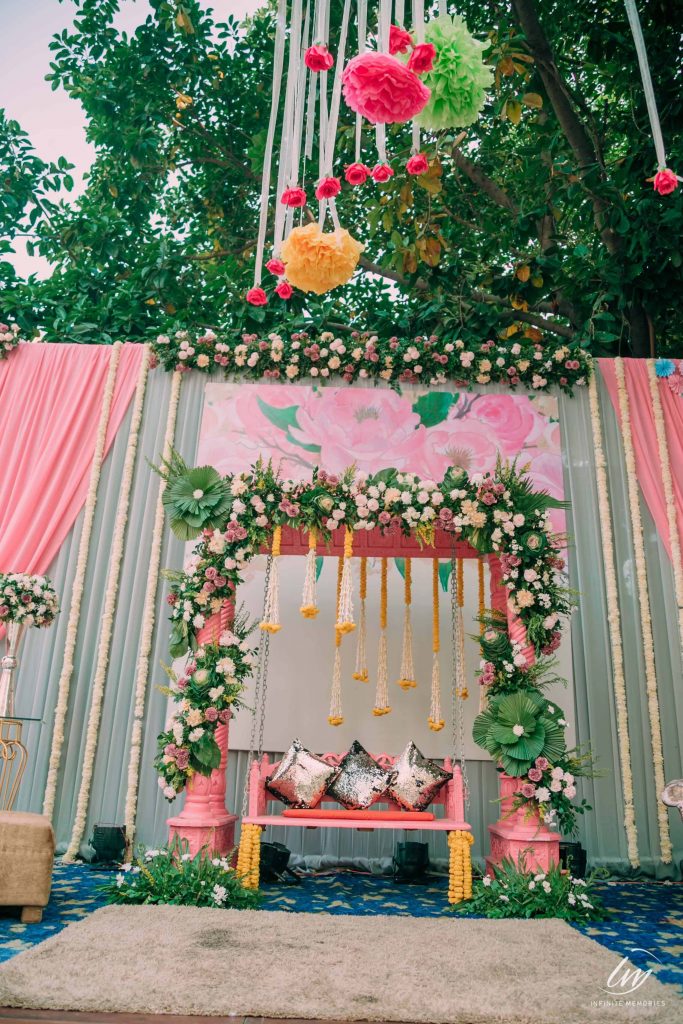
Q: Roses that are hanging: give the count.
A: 12